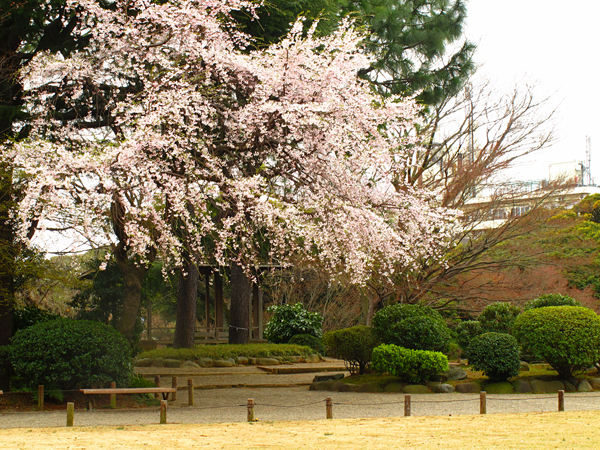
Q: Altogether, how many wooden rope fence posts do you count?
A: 12